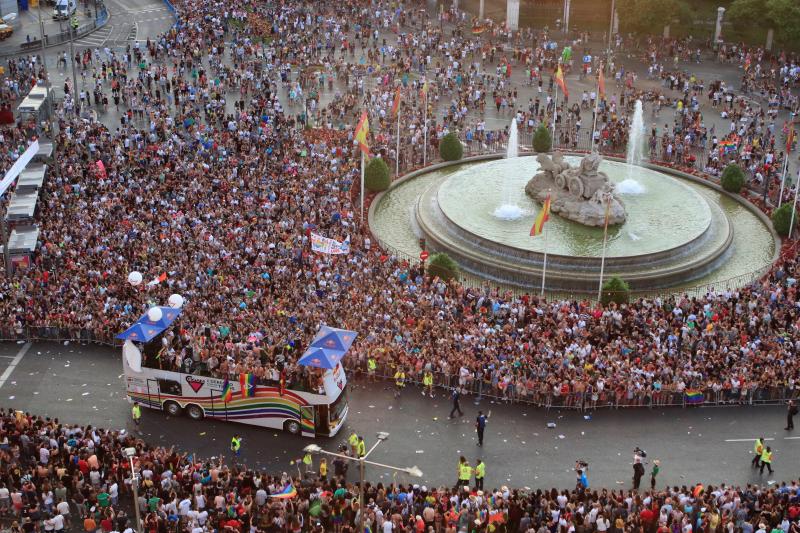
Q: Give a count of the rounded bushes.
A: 7